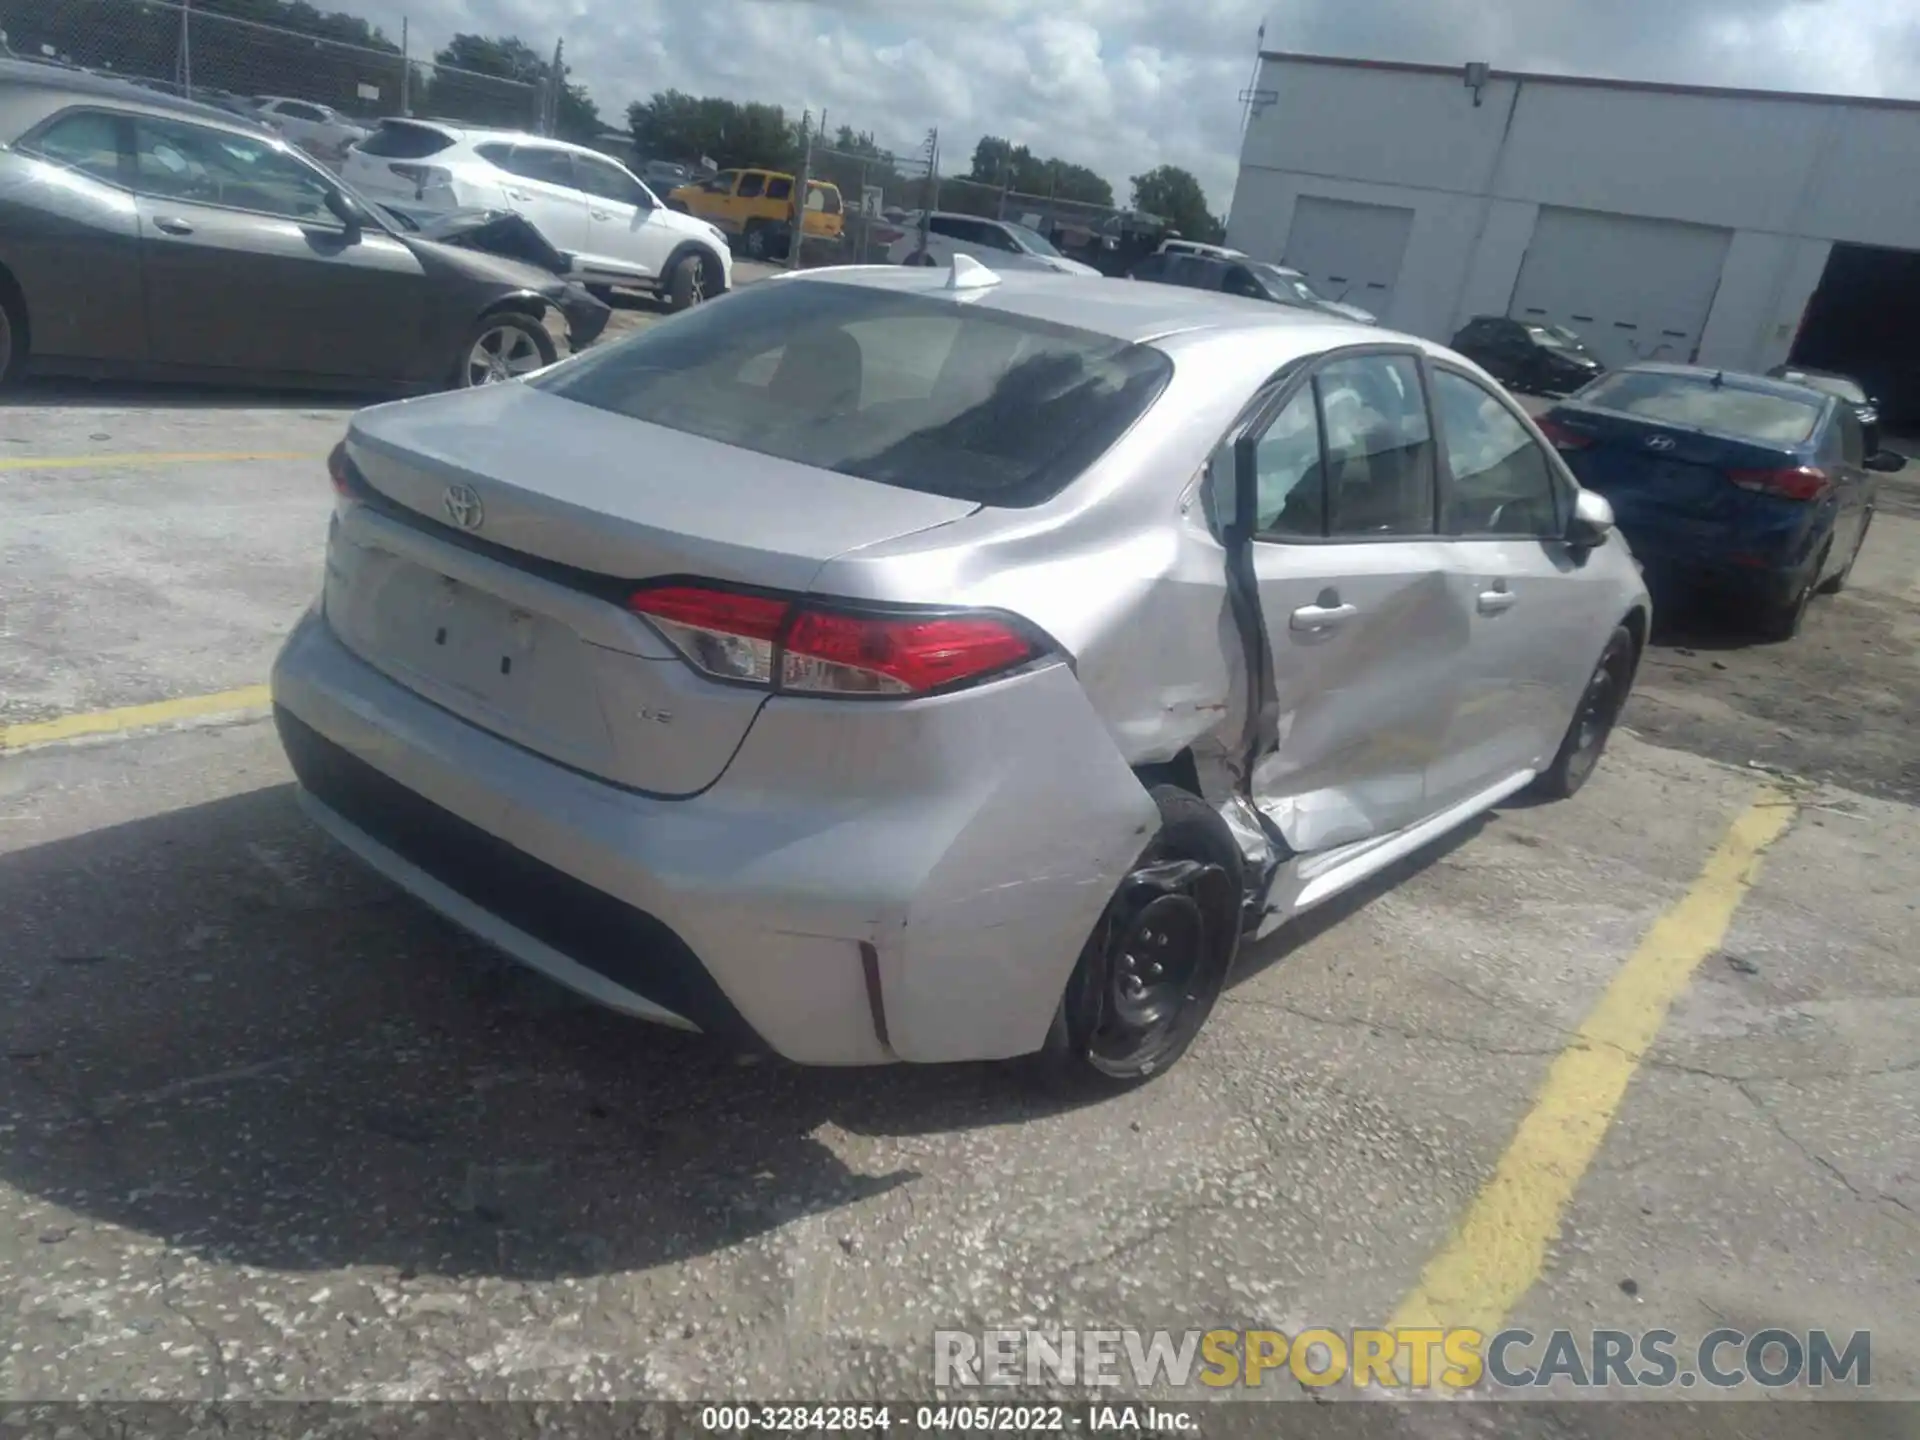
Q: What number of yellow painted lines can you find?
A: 3